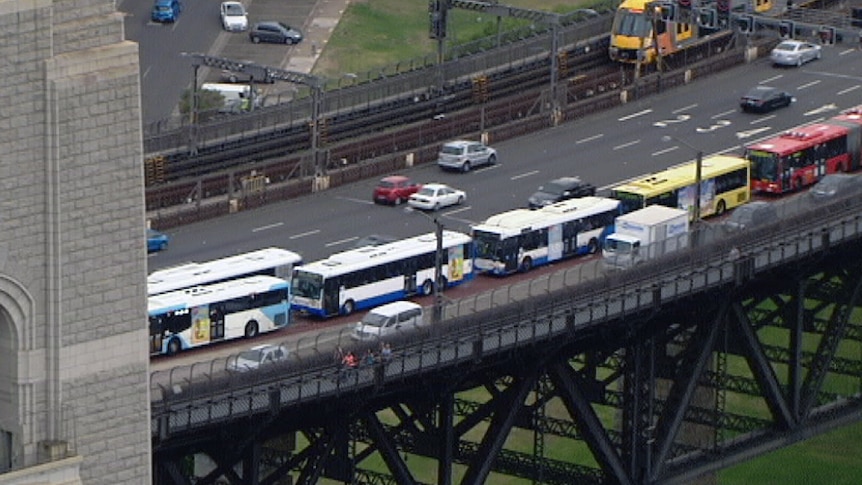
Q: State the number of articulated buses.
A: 1